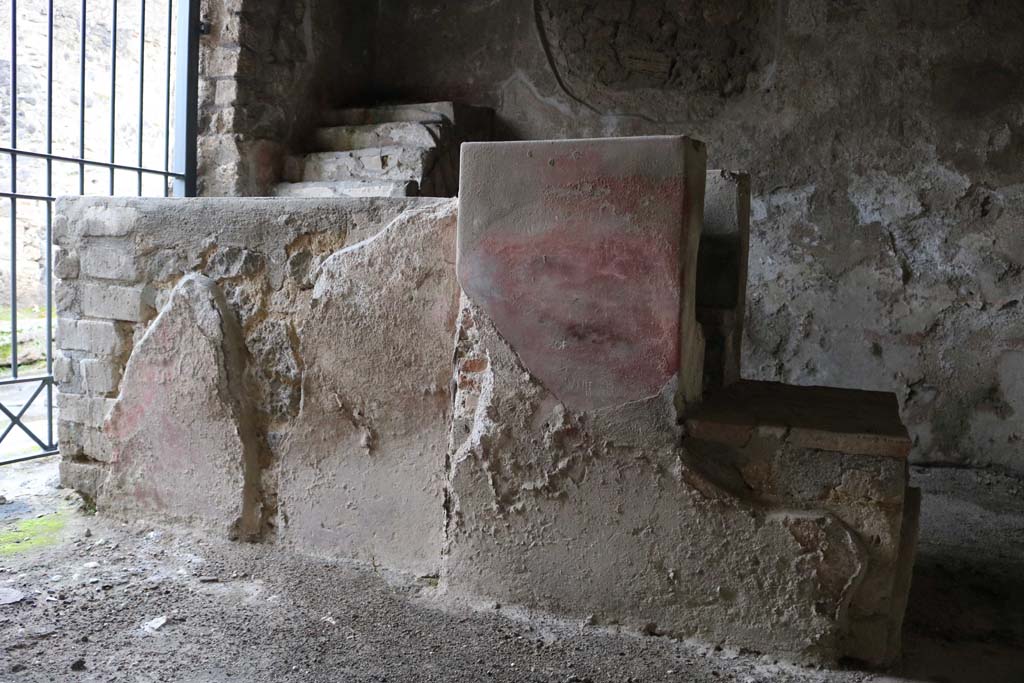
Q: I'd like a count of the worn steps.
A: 4